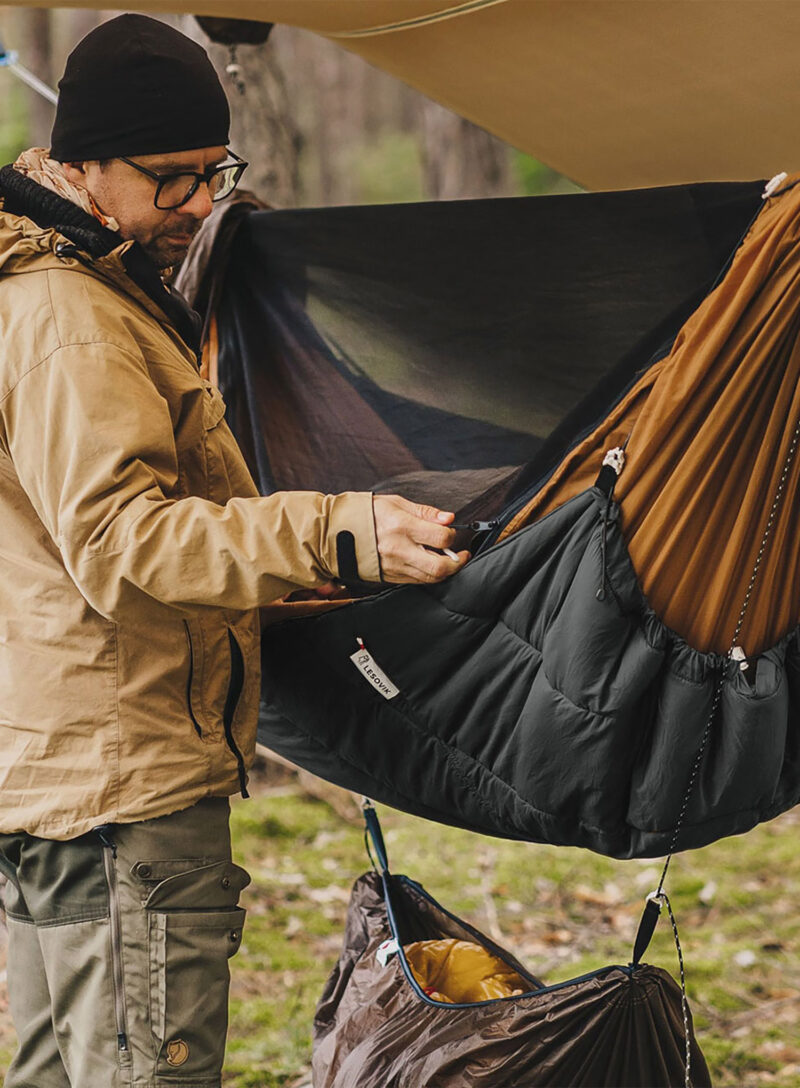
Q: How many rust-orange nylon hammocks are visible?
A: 1